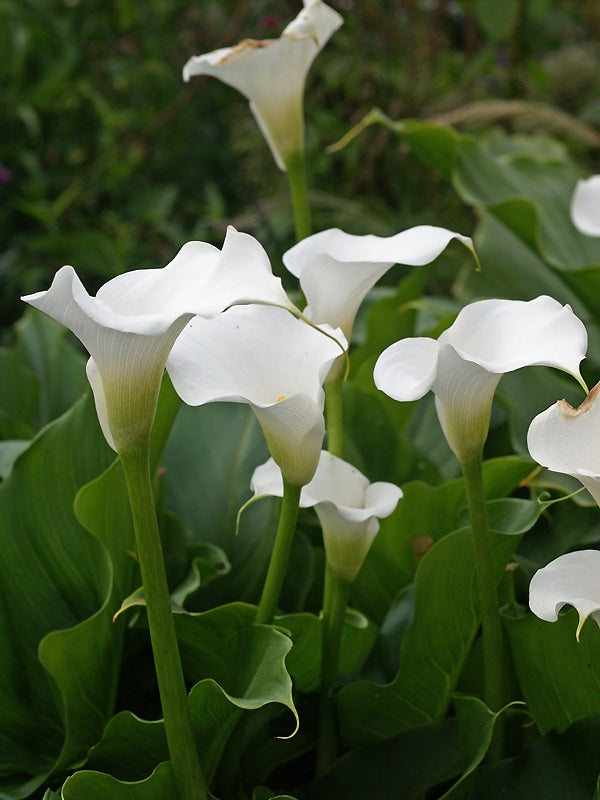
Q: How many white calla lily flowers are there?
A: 9